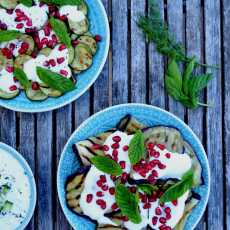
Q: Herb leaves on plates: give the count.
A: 11